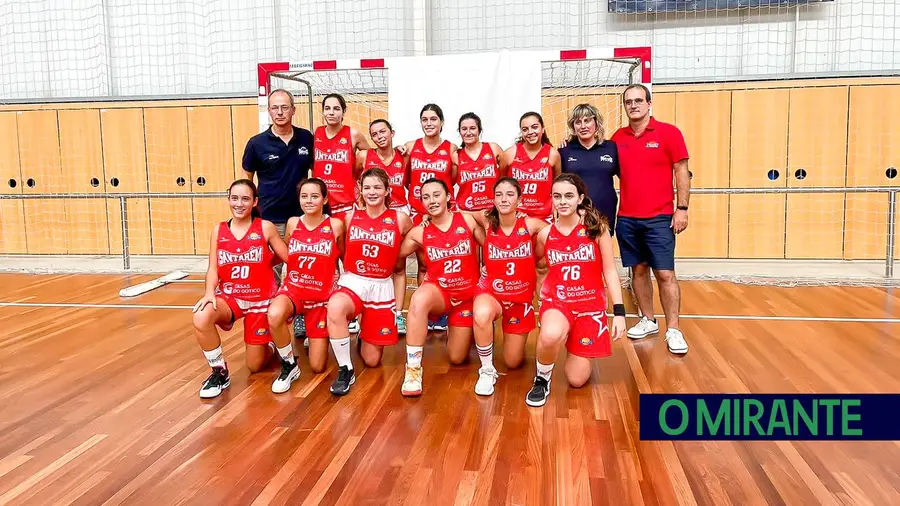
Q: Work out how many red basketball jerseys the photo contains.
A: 11